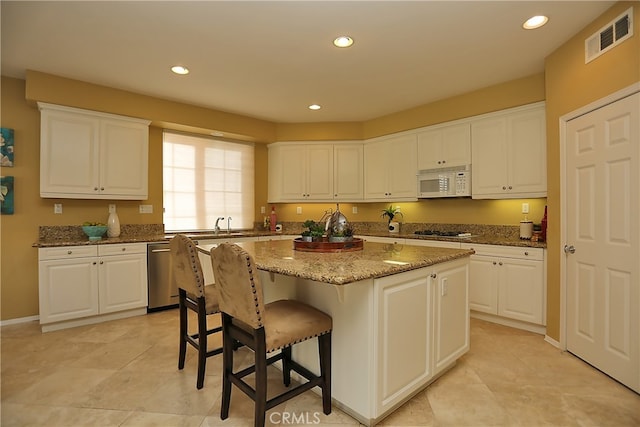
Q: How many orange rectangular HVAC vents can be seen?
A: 0